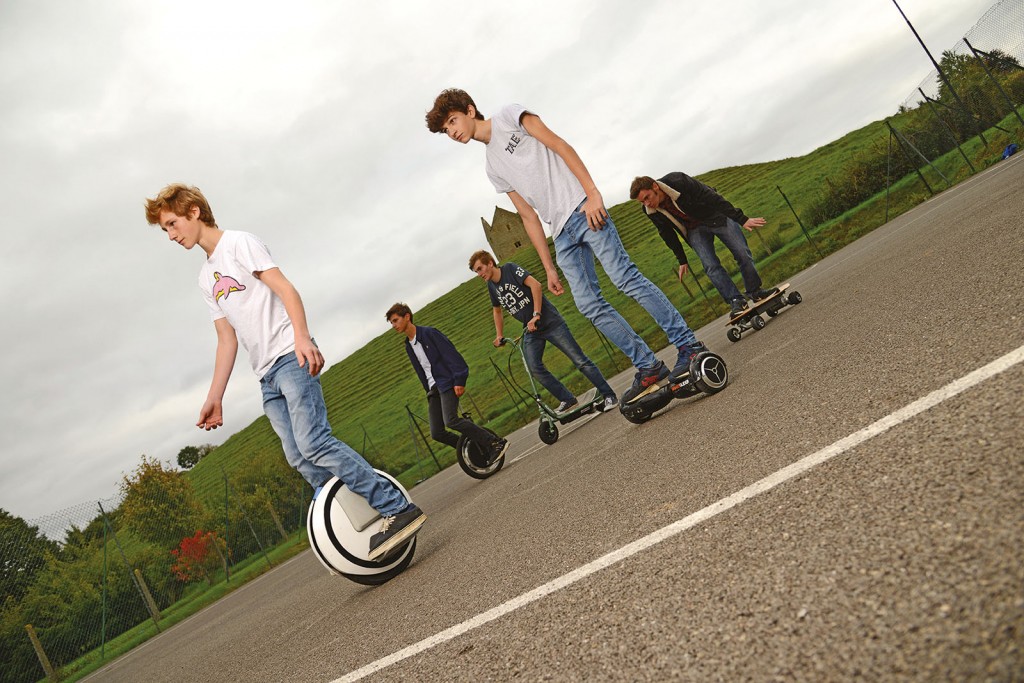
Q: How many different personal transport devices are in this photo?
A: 5